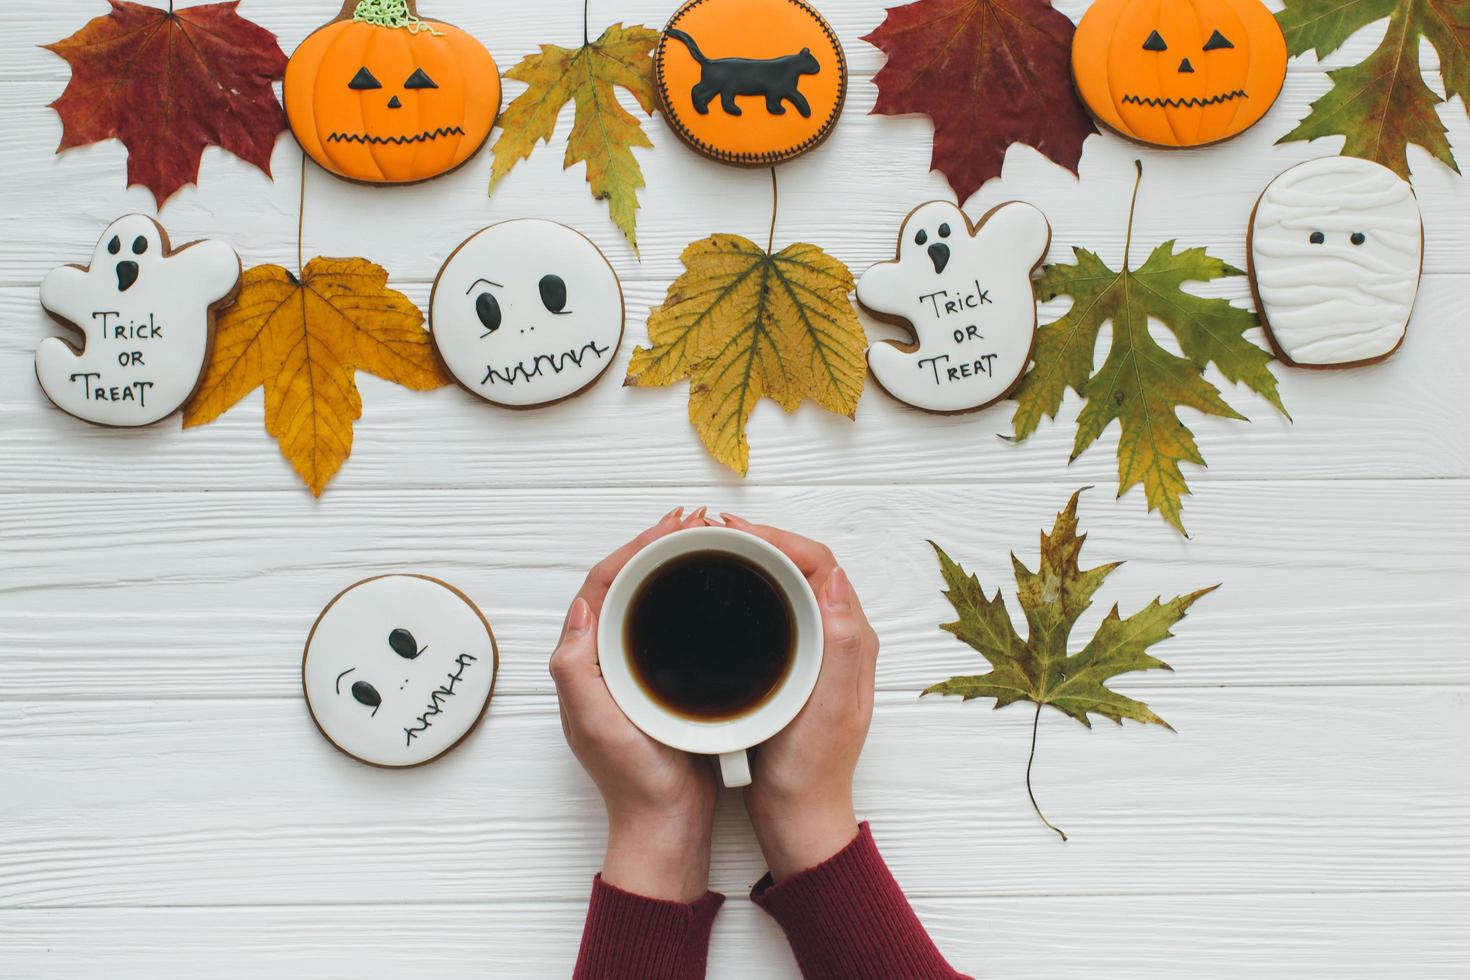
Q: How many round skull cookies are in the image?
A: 2